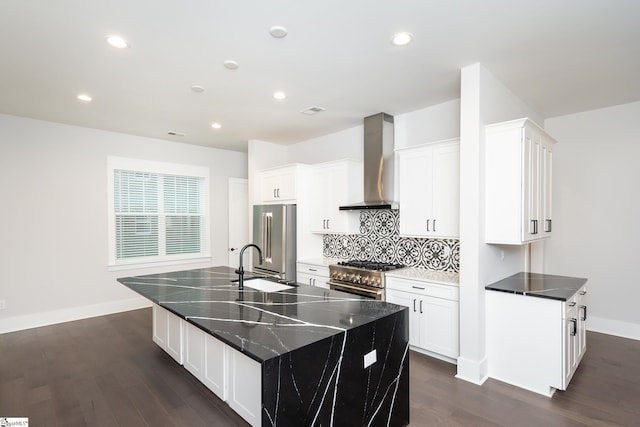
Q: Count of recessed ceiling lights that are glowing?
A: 5